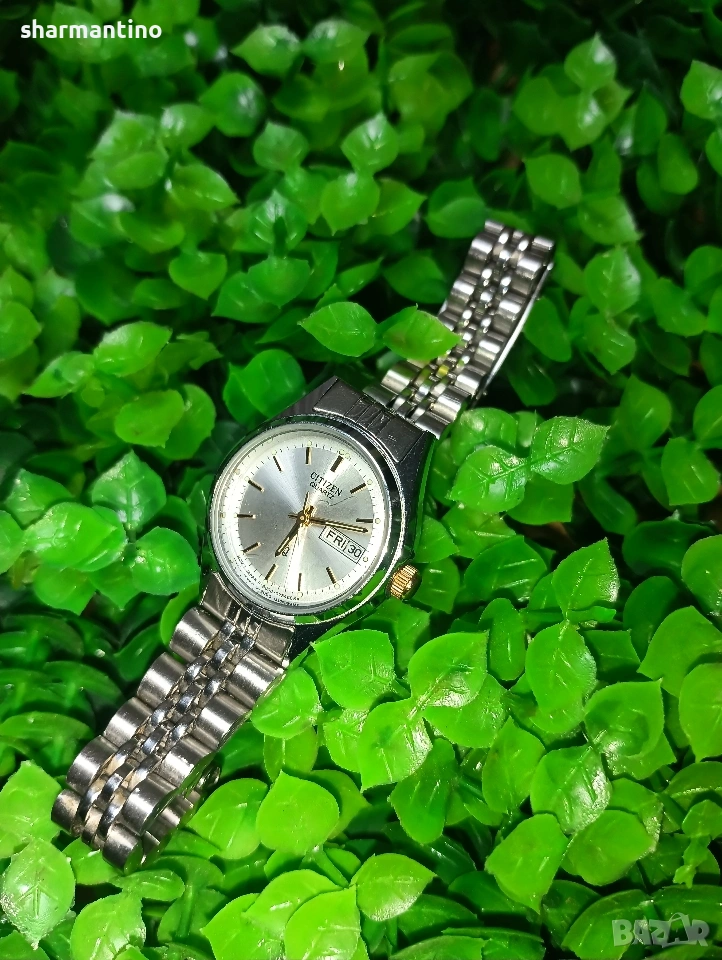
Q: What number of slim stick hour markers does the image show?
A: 11